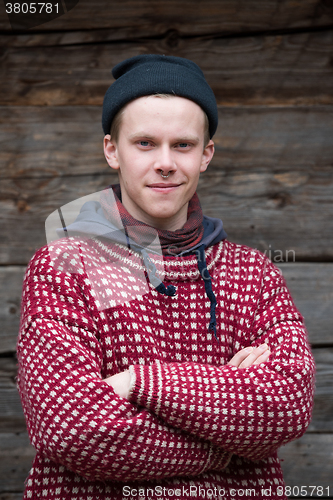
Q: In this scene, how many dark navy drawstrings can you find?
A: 2